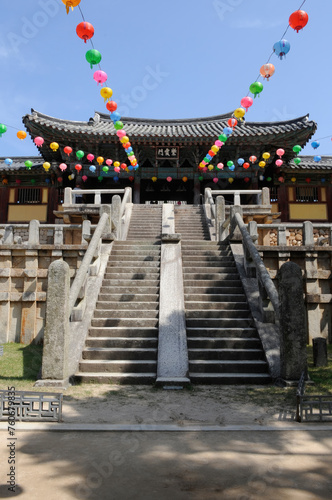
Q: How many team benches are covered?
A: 0